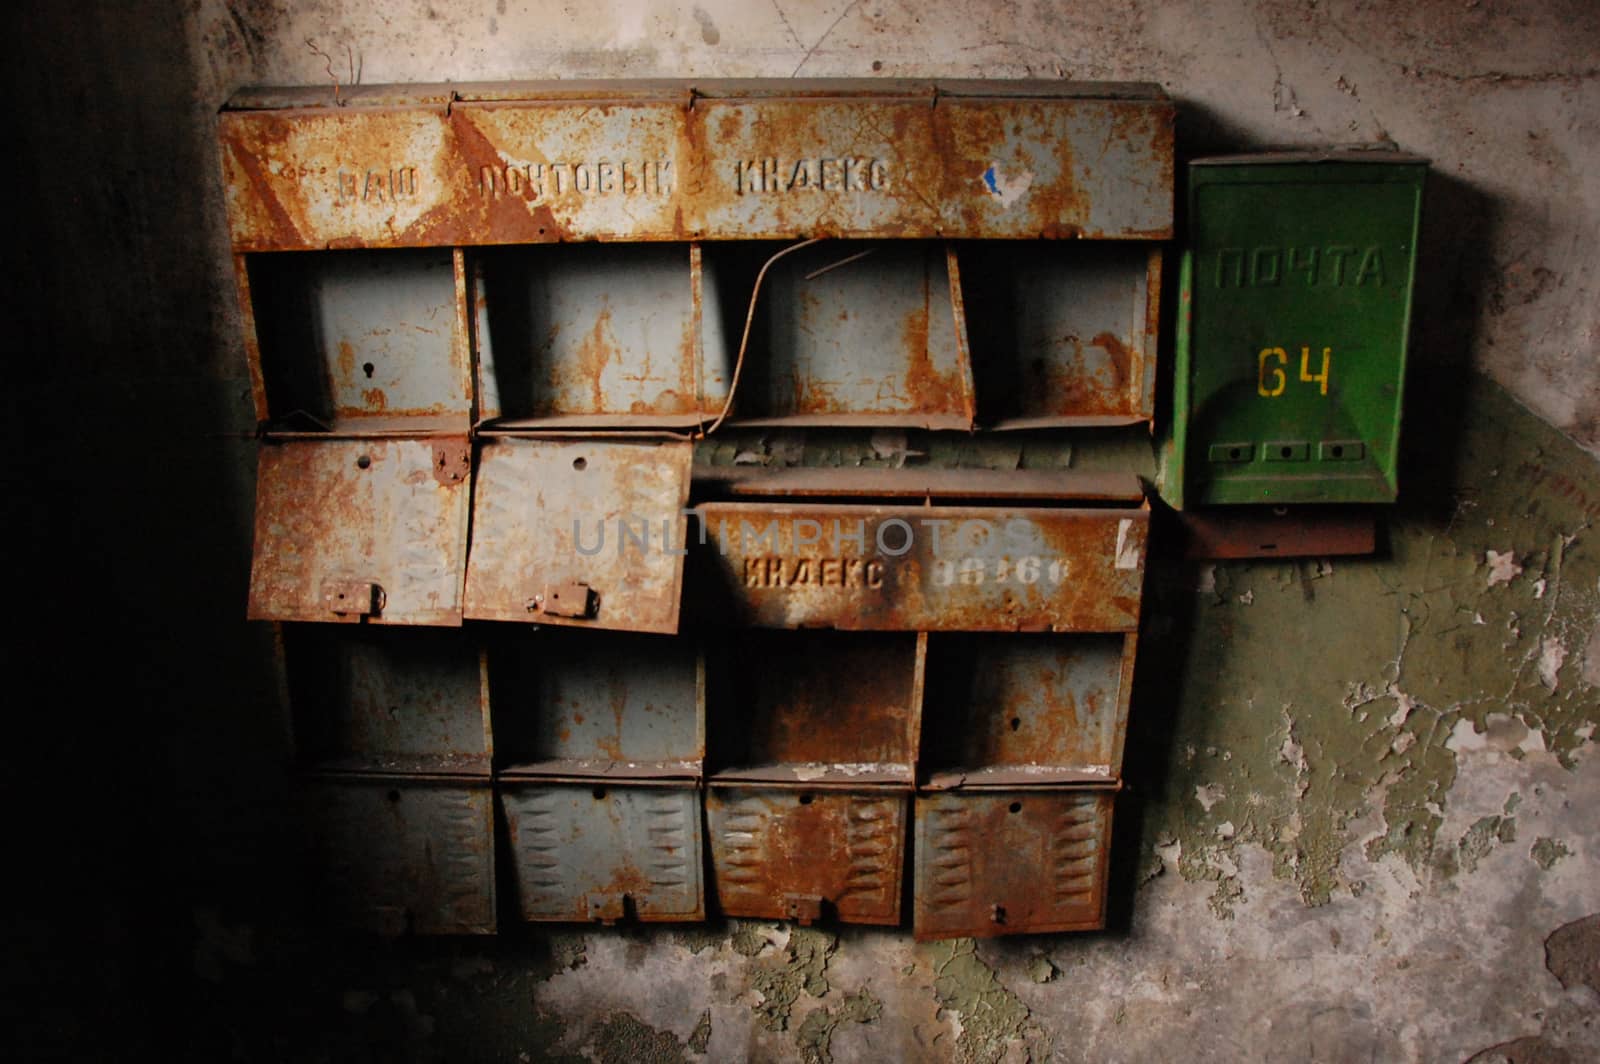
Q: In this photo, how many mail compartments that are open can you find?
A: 8